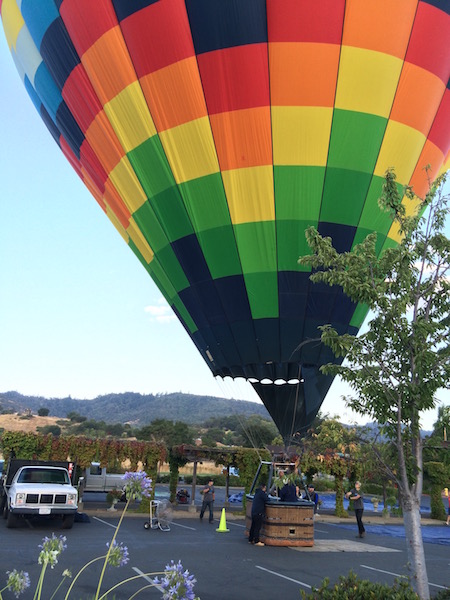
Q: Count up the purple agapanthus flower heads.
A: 5